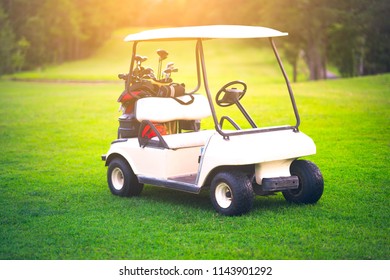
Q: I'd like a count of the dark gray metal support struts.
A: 4